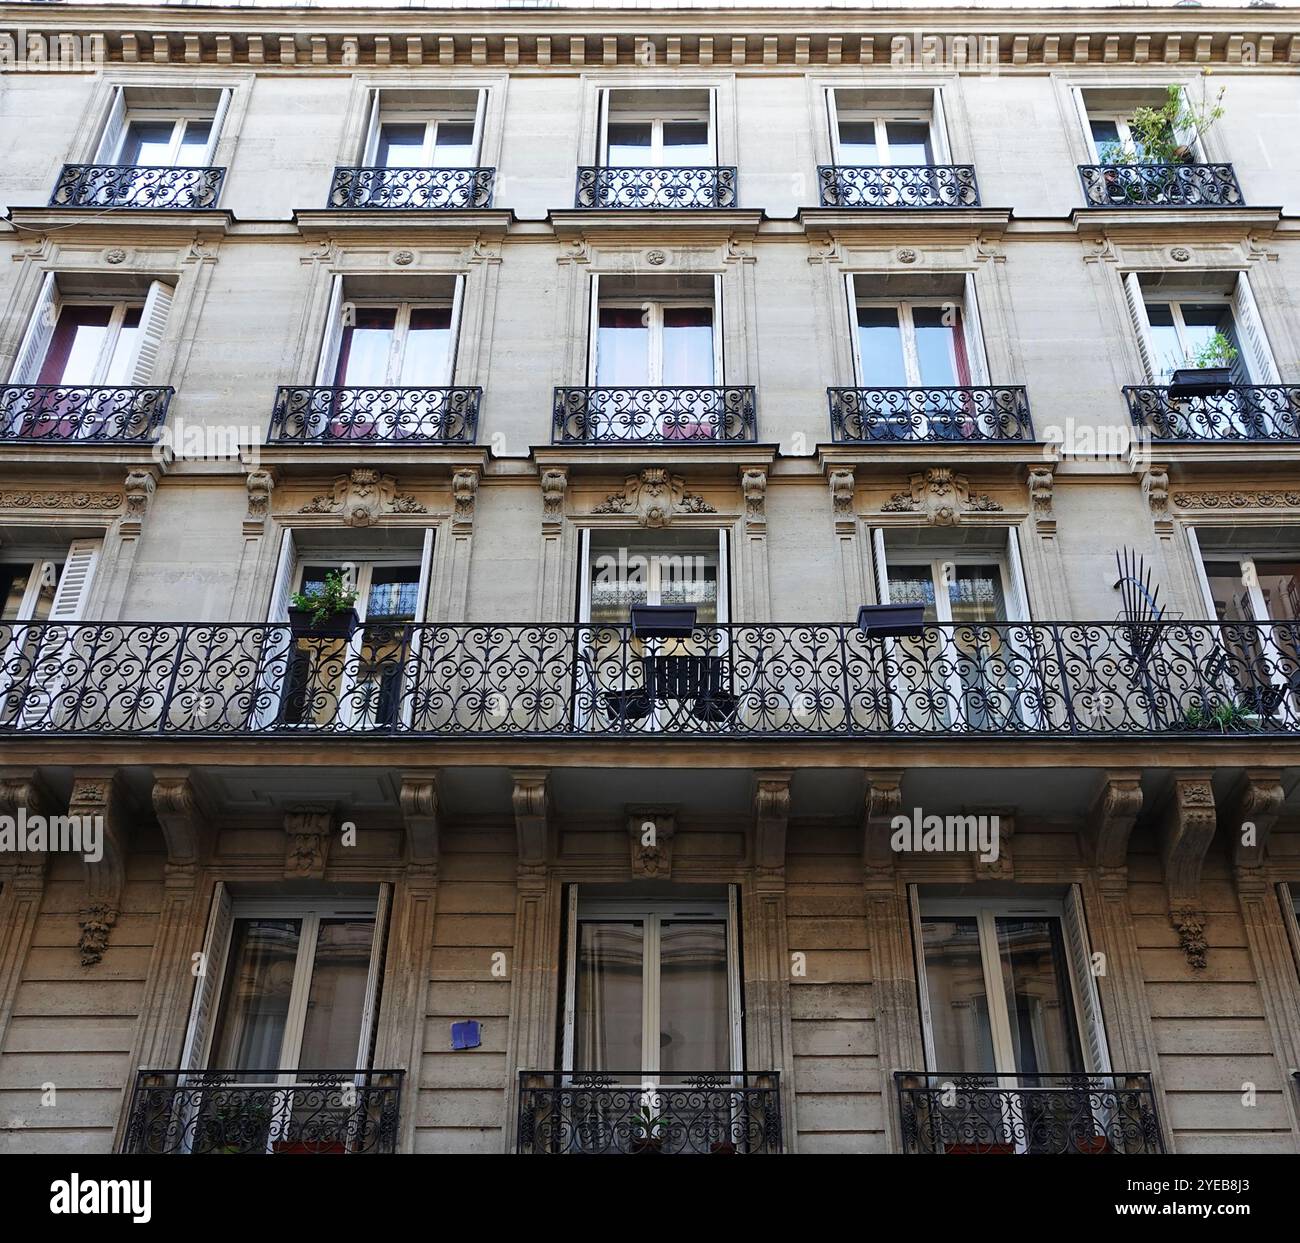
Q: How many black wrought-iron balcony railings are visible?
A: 14